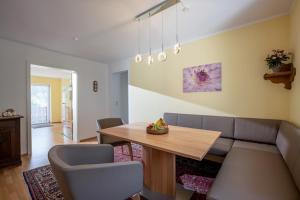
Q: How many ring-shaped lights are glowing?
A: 4